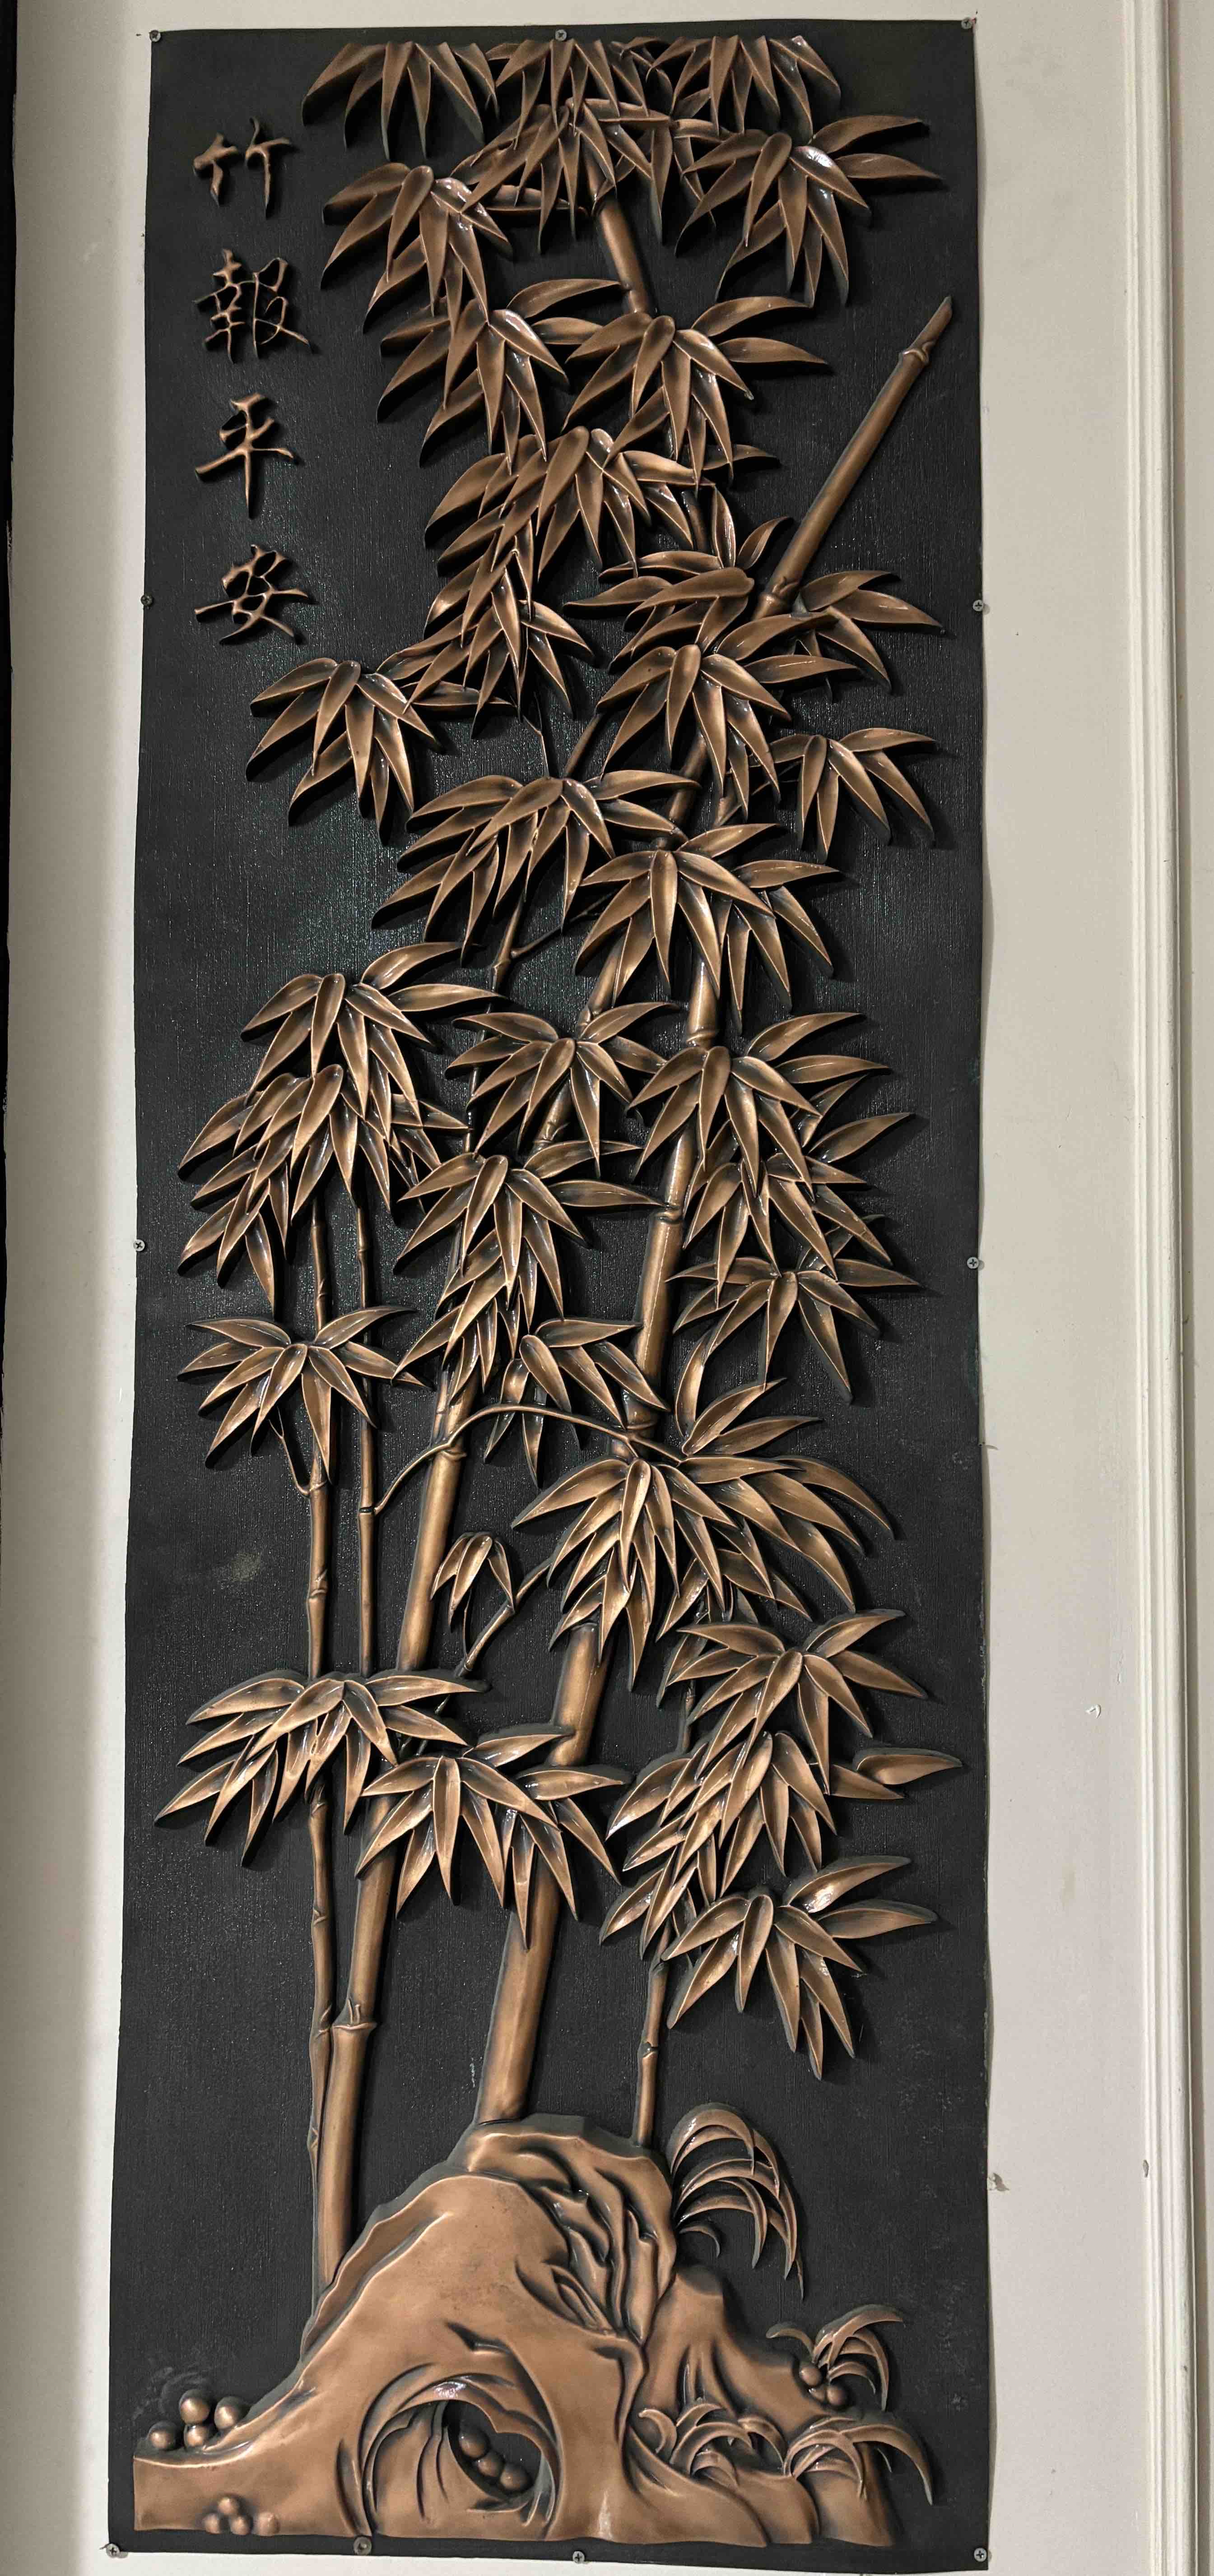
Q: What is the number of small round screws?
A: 11